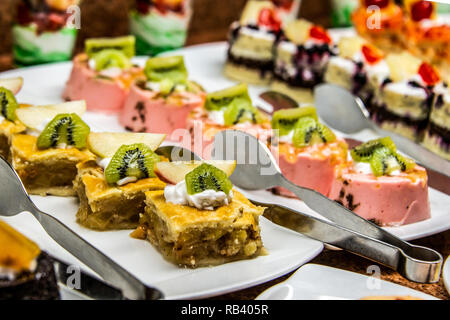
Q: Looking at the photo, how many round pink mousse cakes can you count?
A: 5